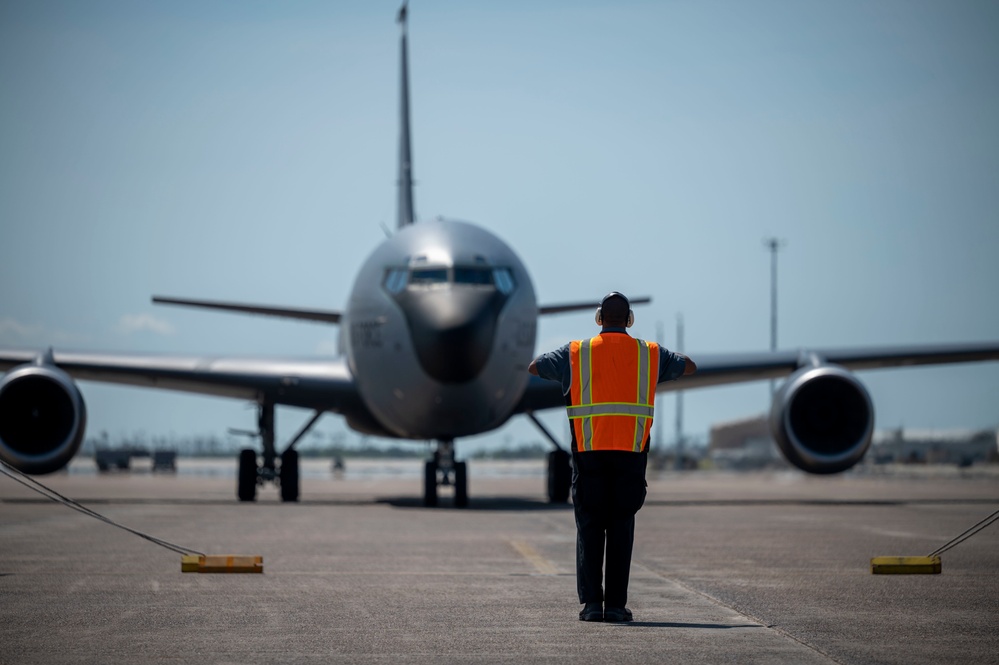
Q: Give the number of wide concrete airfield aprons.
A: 1